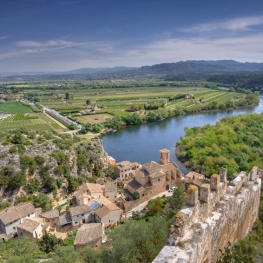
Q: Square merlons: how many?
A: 4